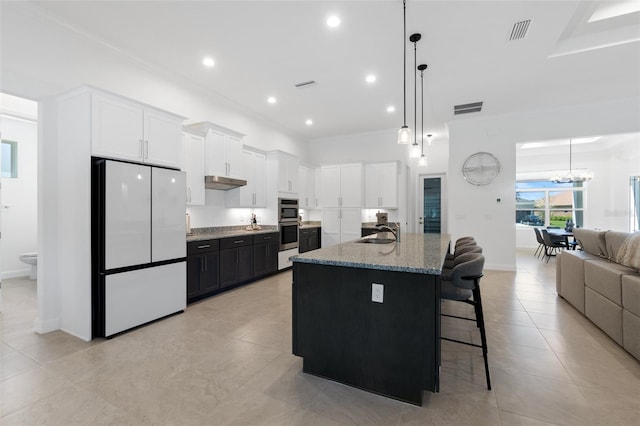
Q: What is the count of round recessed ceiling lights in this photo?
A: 6